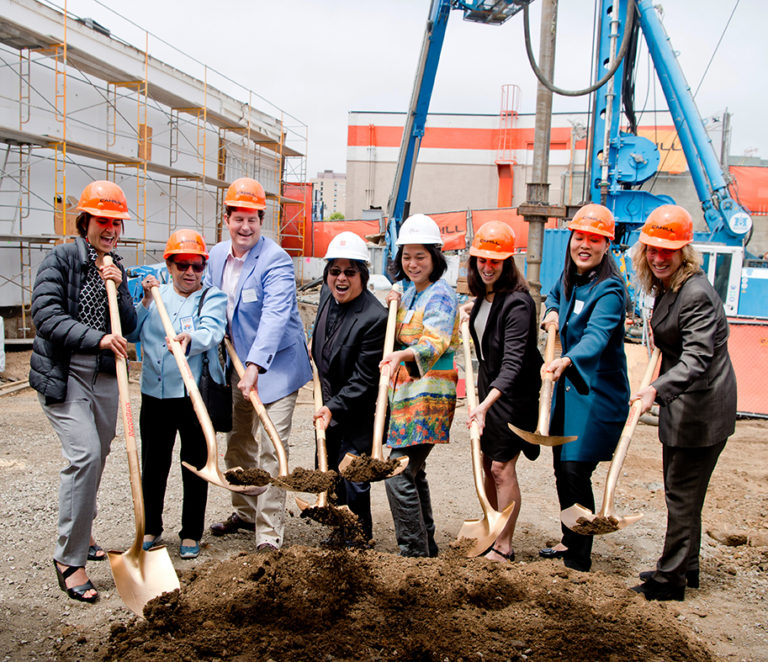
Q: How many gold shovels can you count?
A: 8